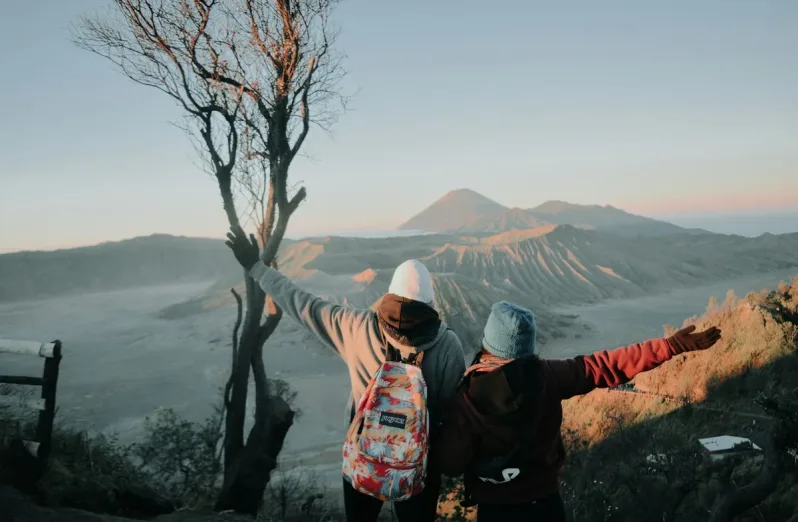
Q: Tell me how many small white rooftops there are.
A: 1